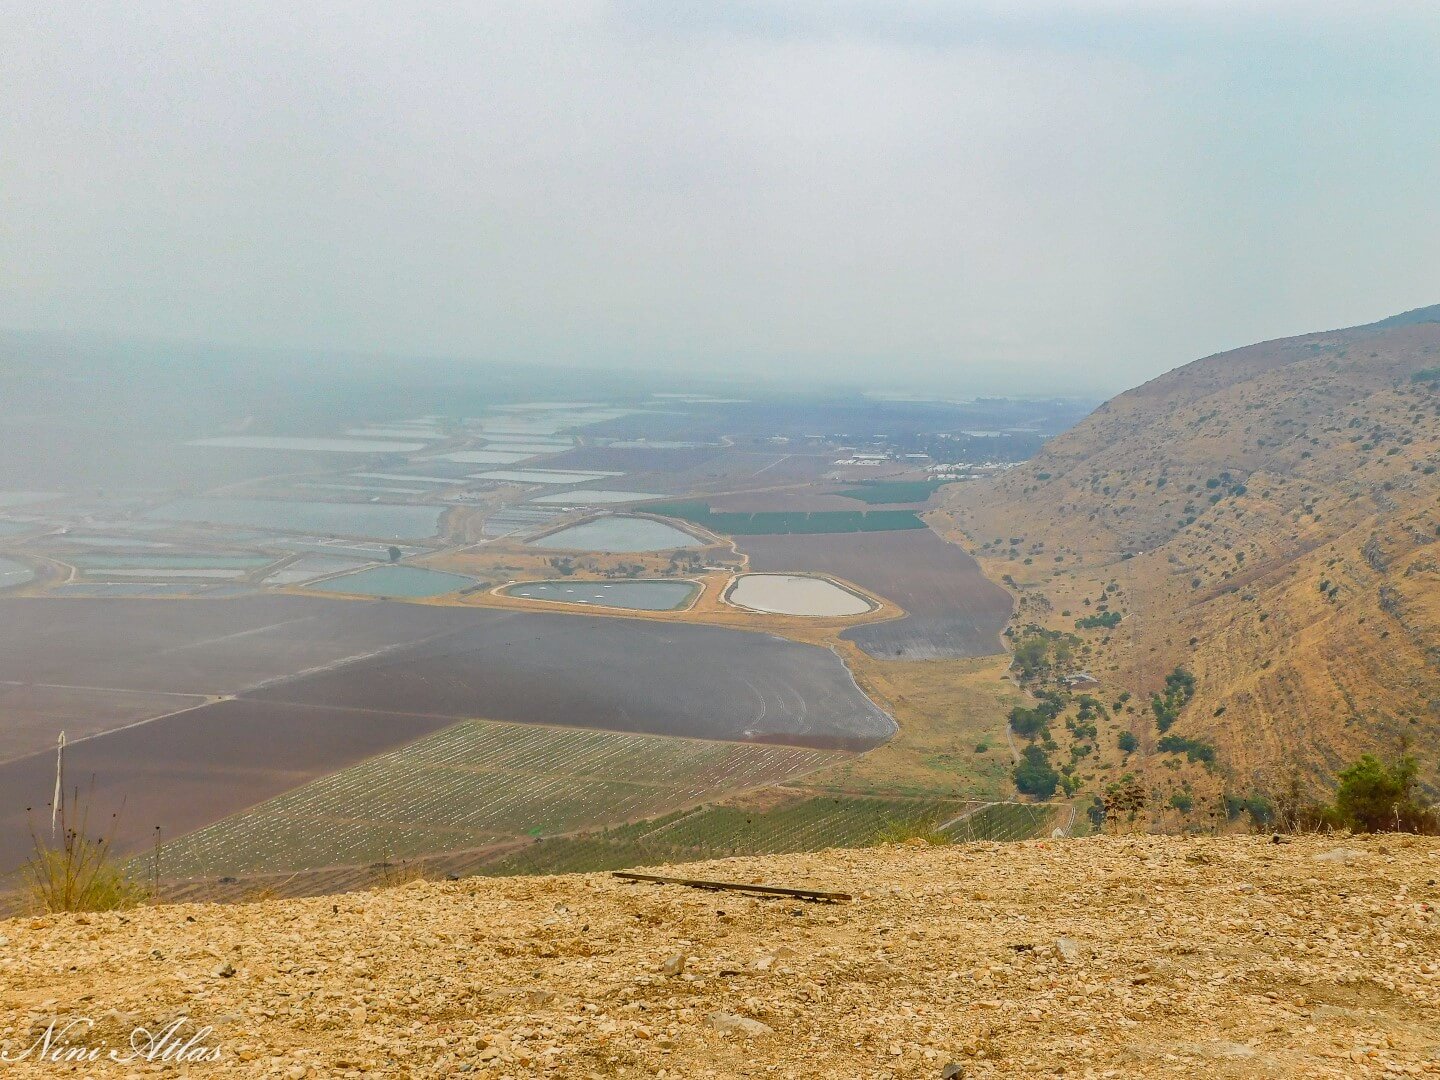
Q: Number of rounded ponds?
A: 3